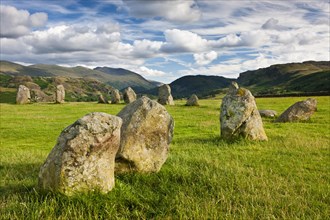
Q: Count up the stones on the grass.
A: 12